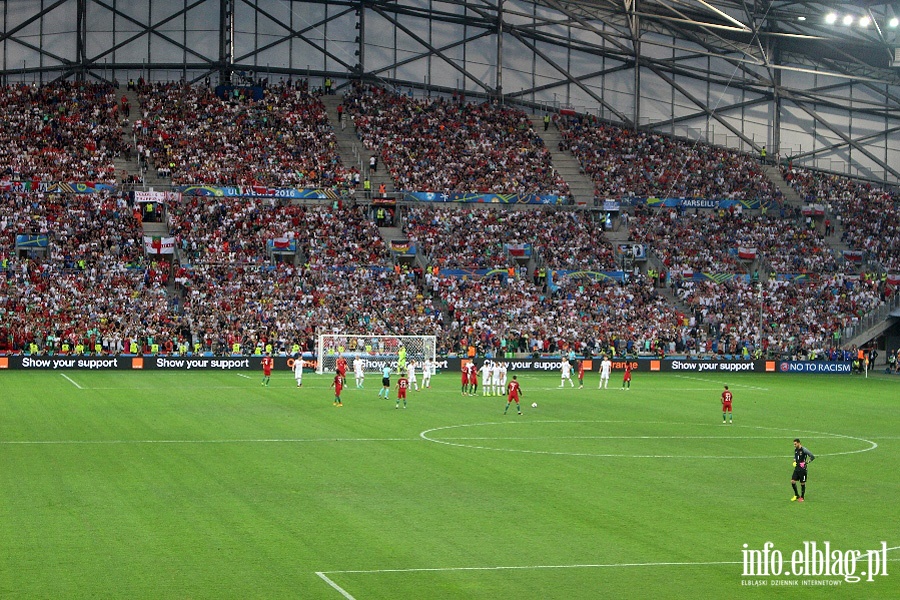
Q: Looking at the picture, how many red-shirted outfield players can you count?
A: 10